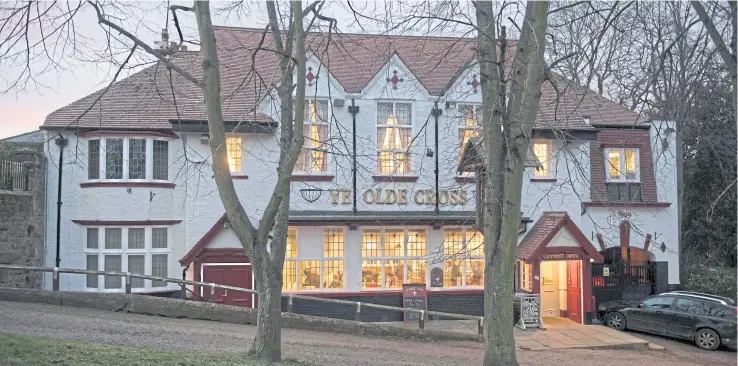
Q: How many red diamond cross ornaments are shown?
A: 3